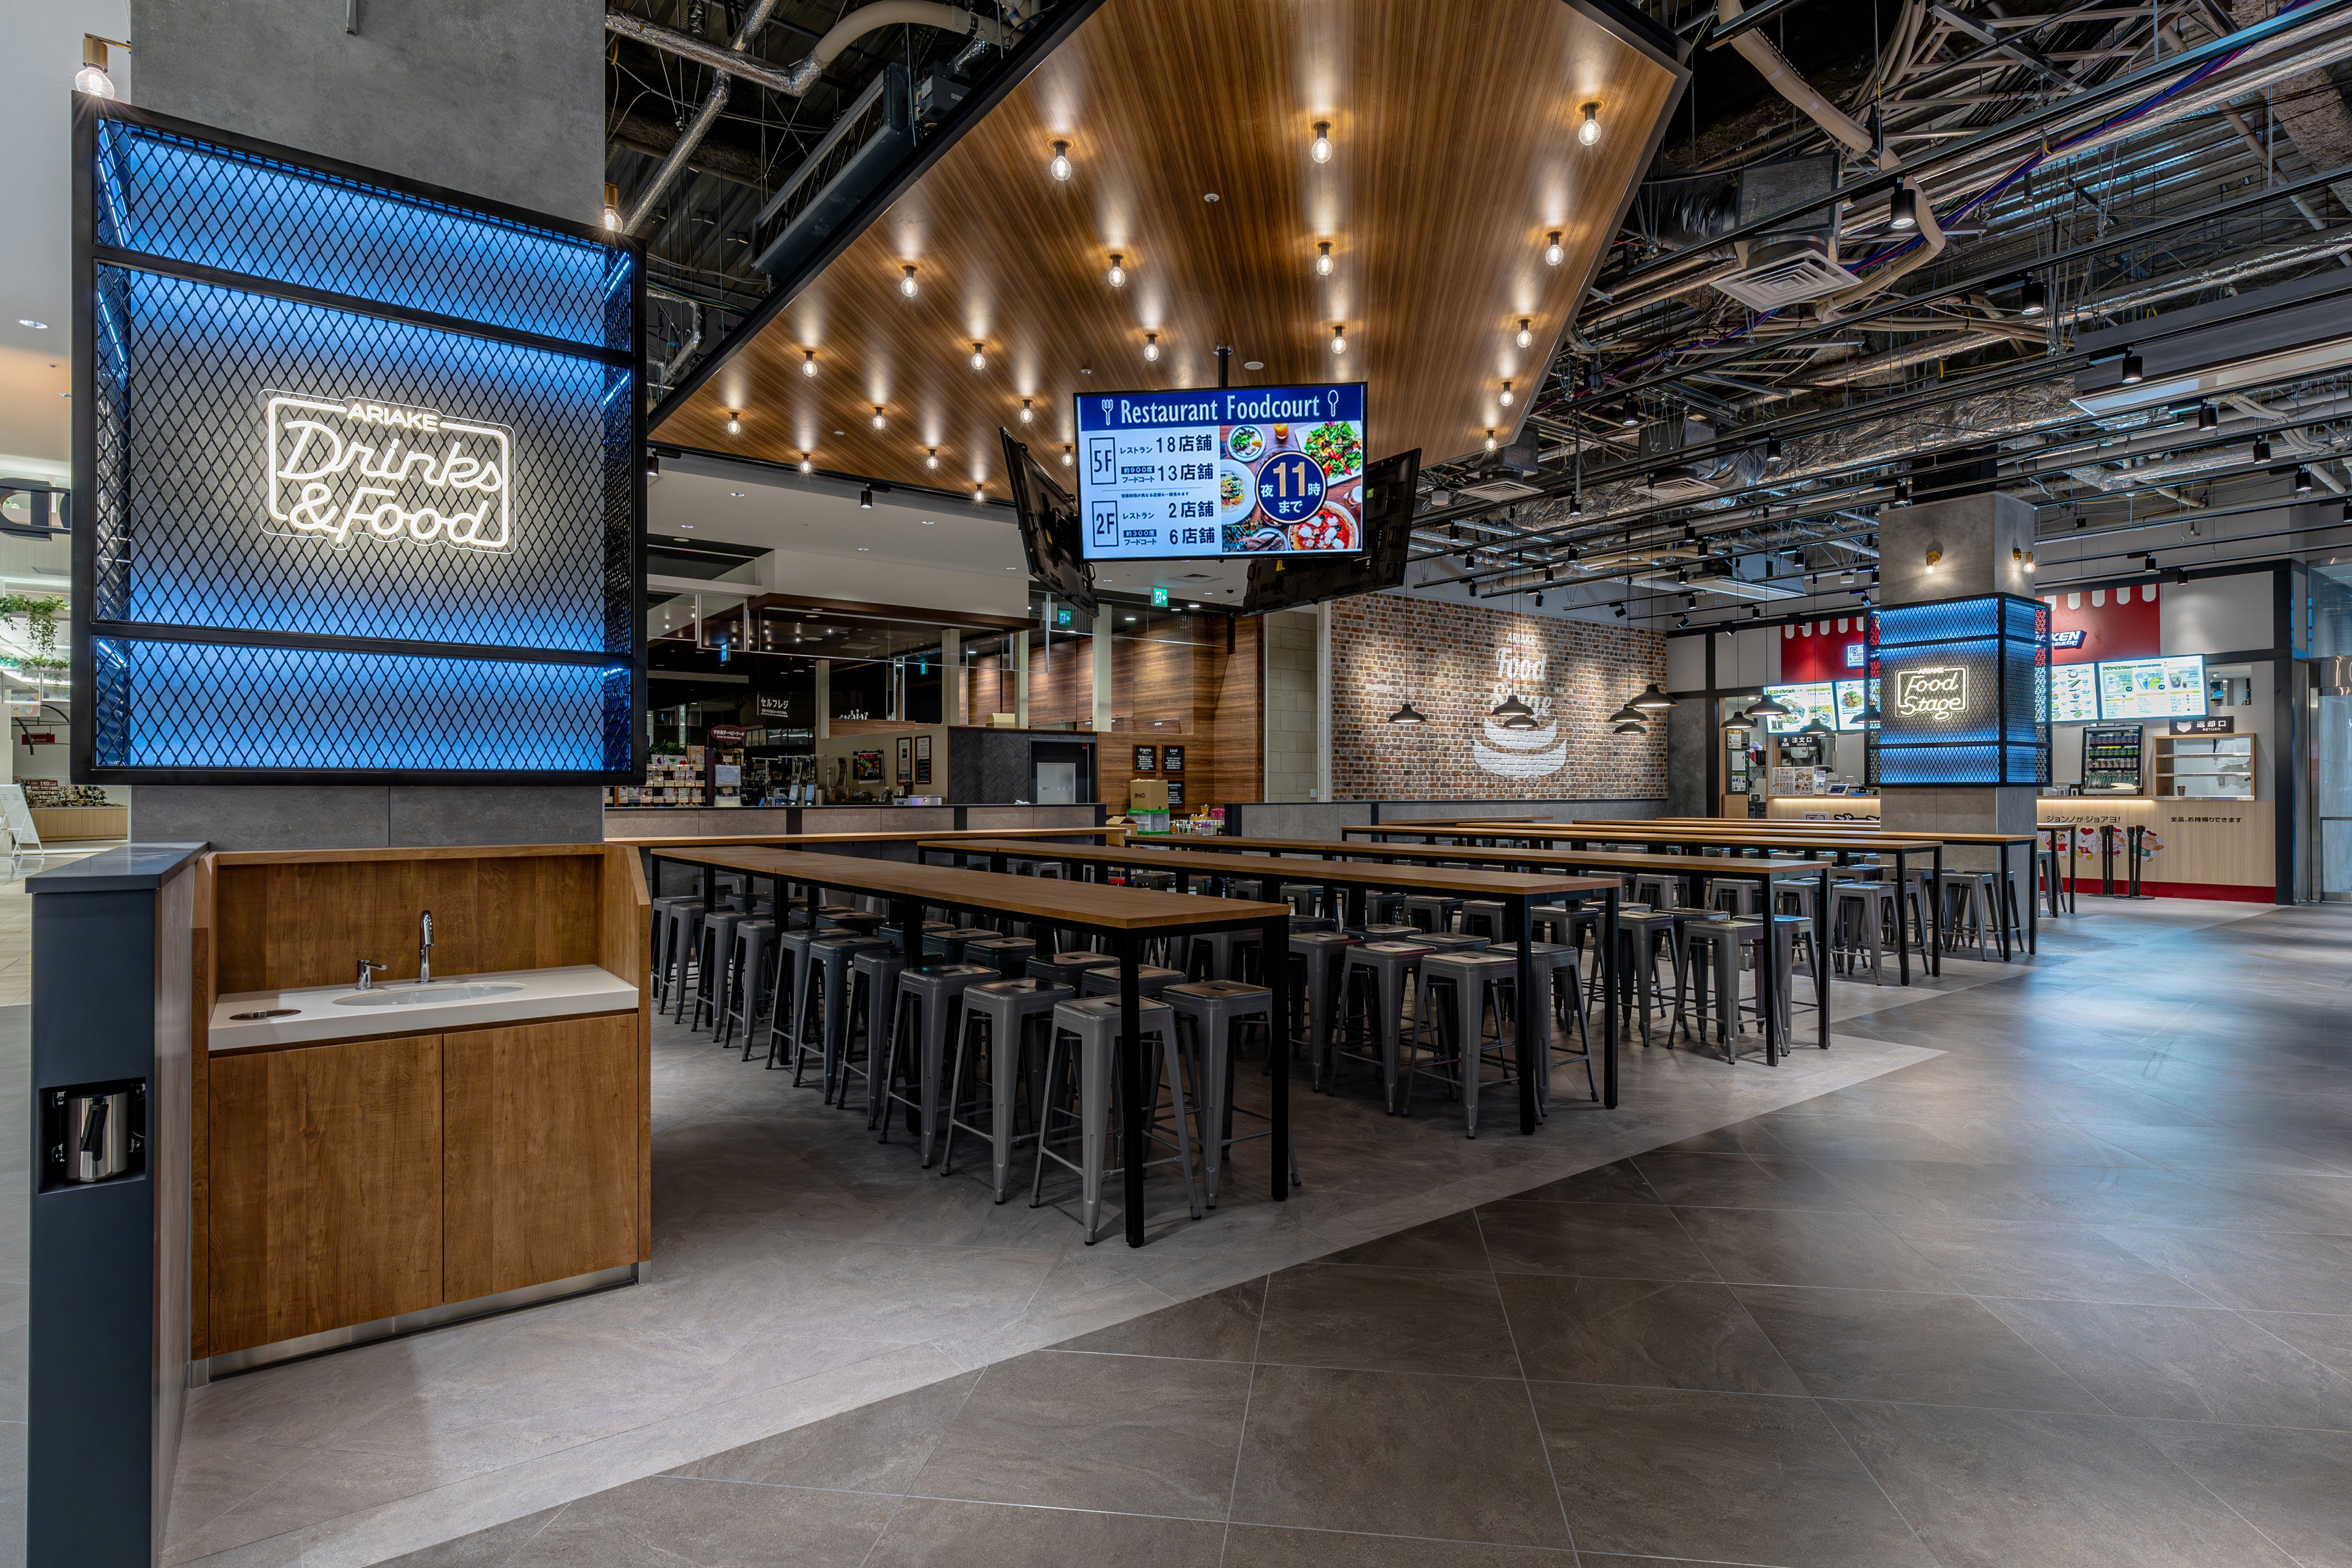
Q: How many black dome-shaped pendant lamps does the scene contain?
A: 10